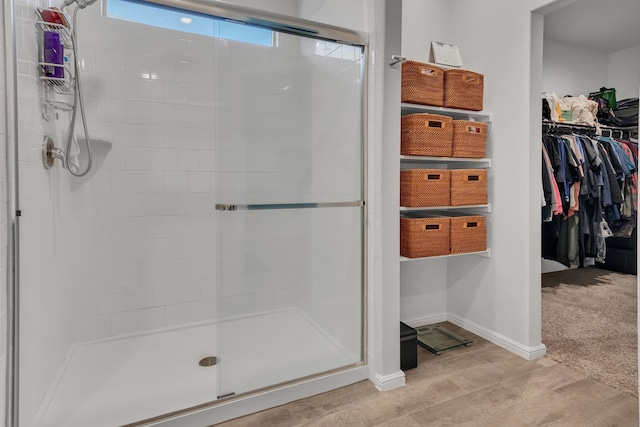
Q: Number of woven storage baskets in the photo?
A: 8